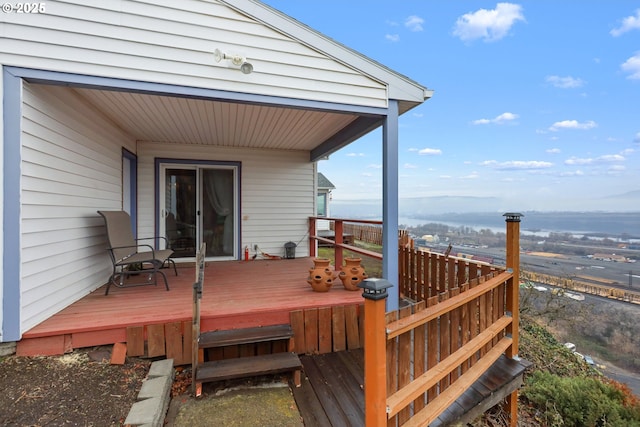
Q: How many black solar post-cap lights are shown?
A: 2